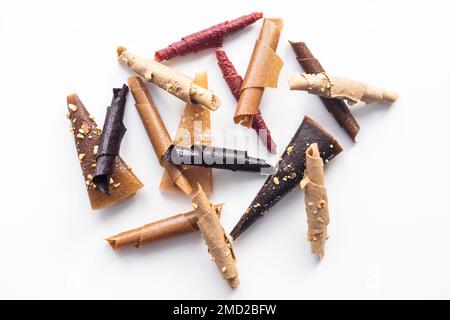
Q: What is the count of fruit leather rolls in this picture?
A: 12